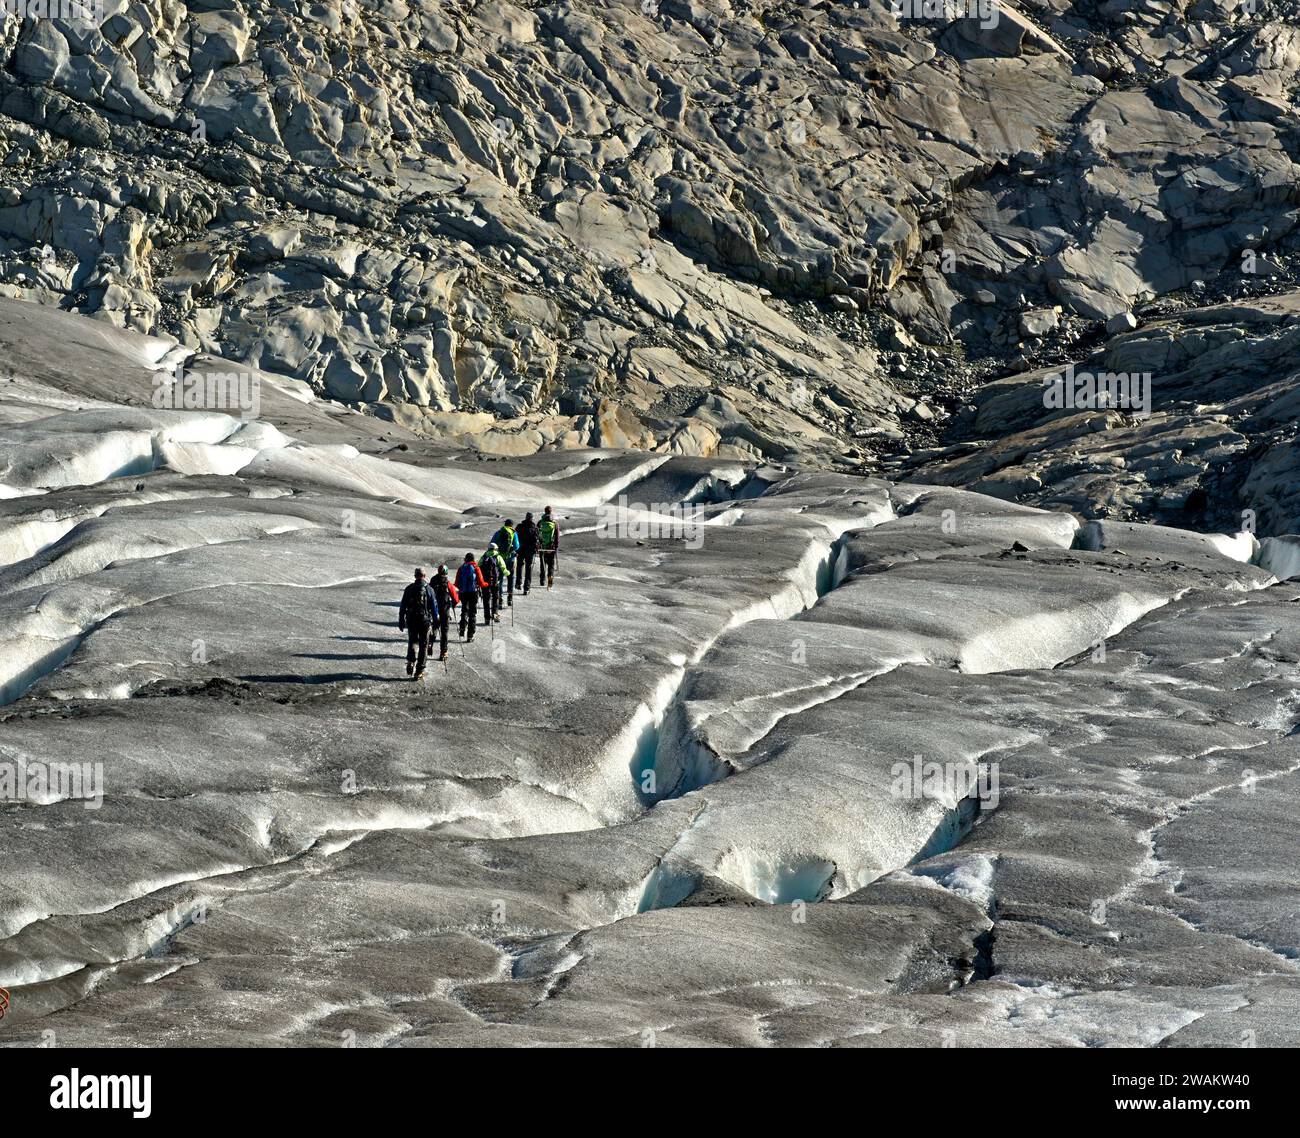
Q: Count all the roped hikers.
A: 7